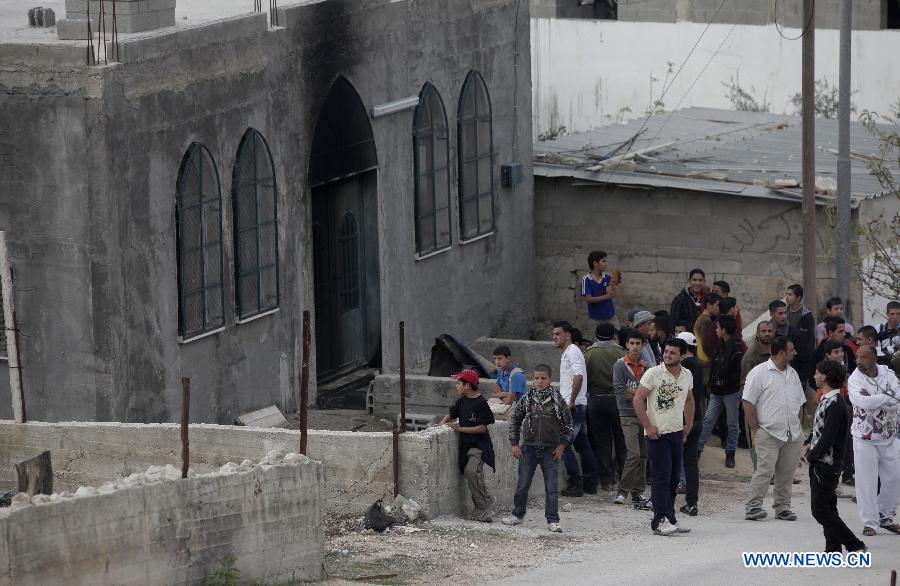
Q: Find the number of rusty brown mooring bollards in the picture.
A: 0